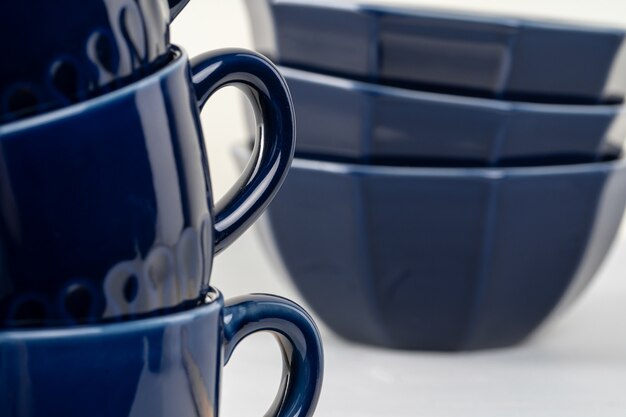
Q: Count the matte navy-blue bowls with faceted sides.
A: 3